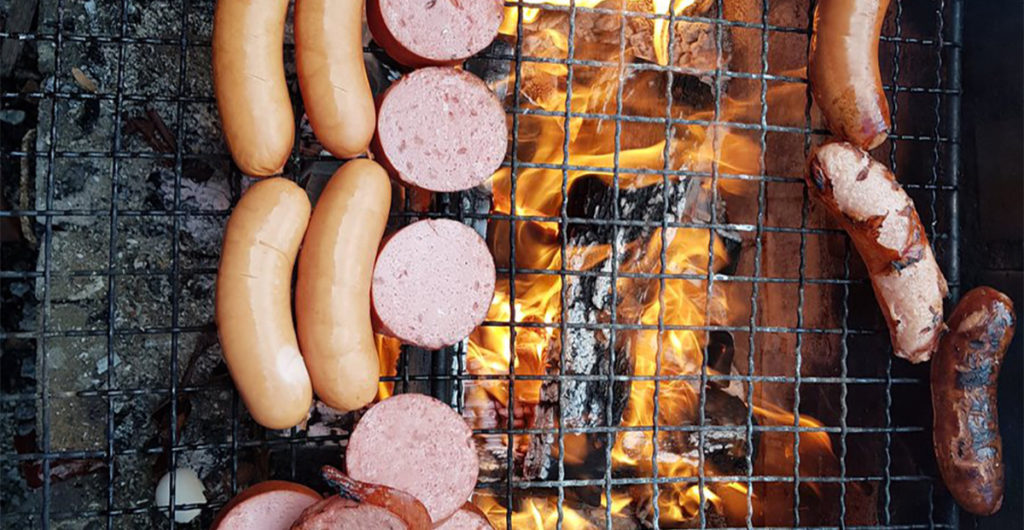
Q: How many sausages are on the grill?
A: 7